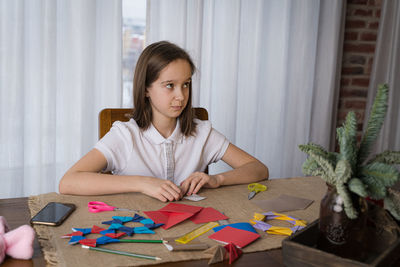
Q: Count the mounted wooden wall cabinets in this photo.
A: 0